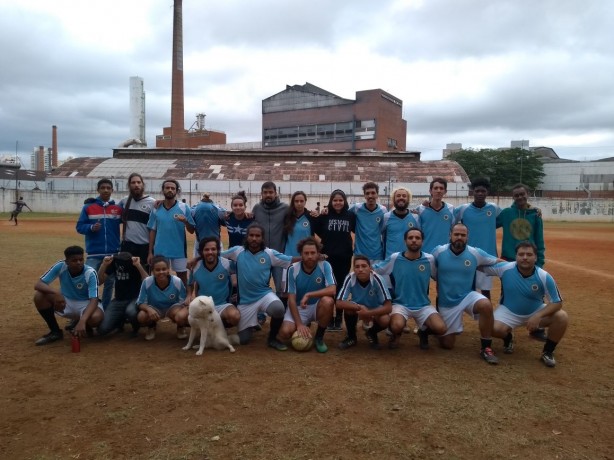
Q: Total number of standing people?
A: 13